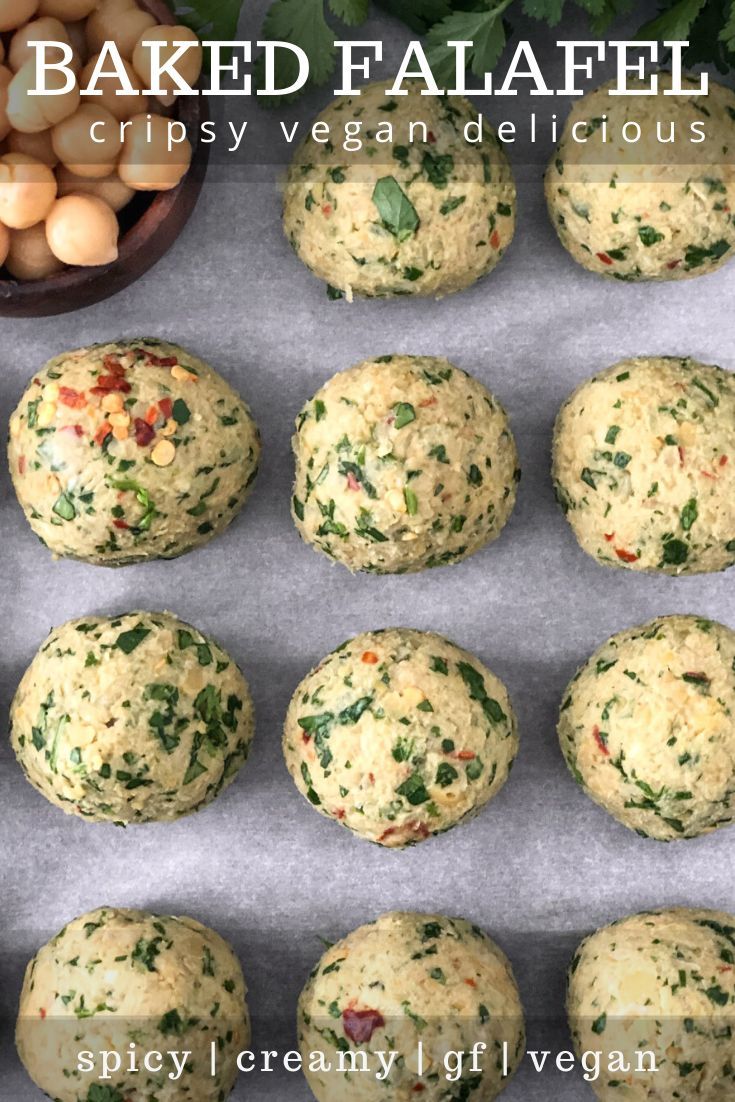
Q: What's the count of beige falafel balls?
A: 11